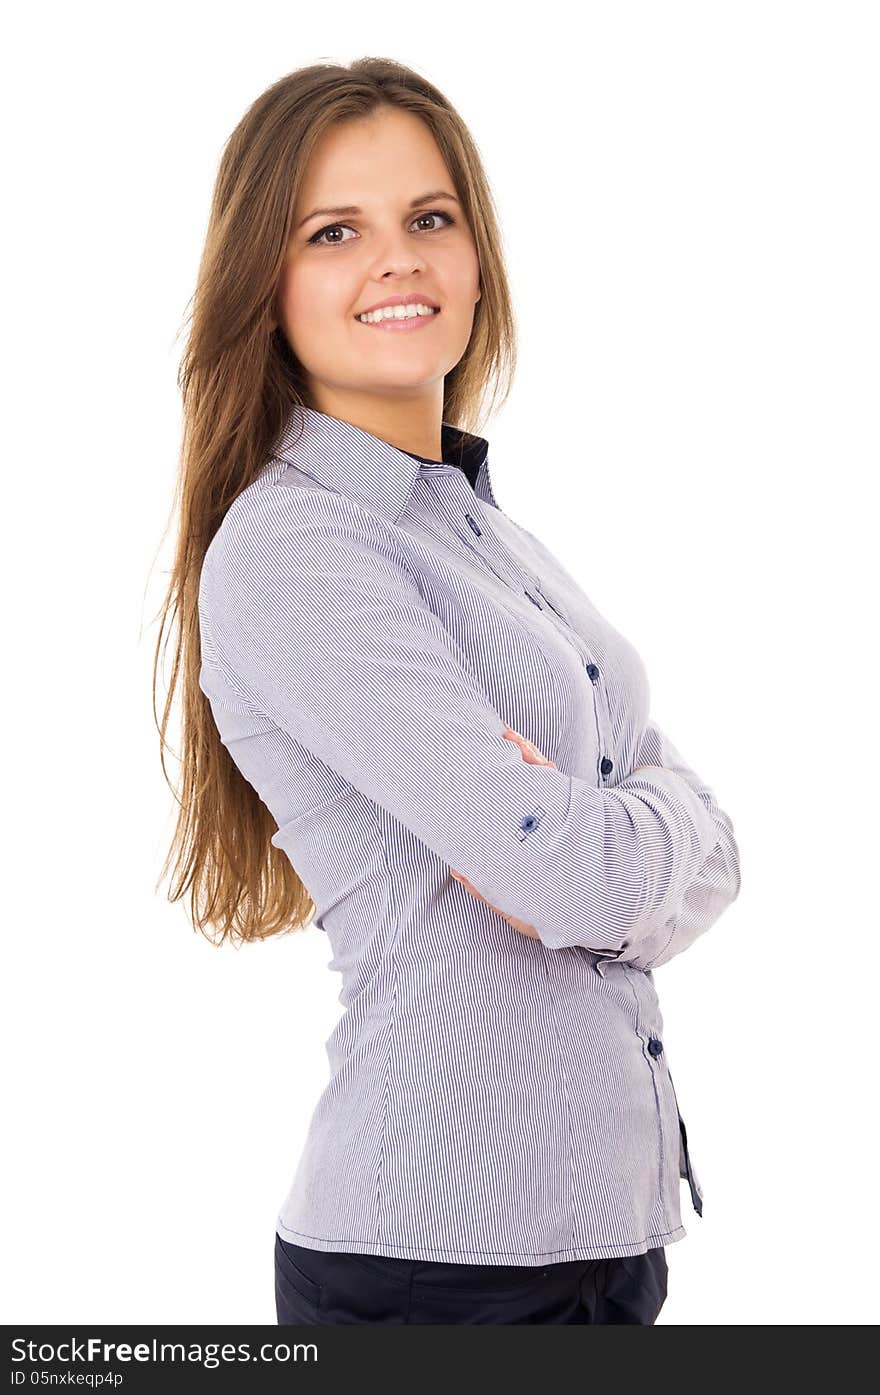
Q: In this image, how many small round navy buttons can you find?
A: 4